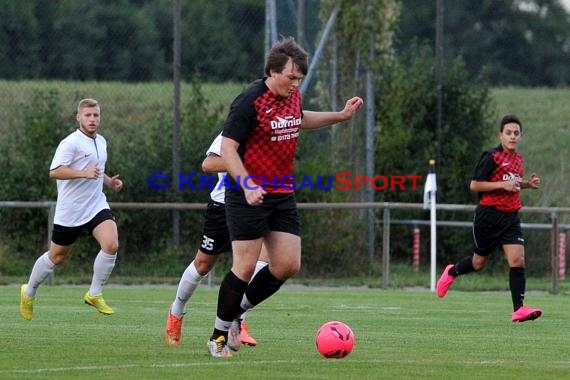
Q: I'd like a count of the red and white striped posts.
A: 2